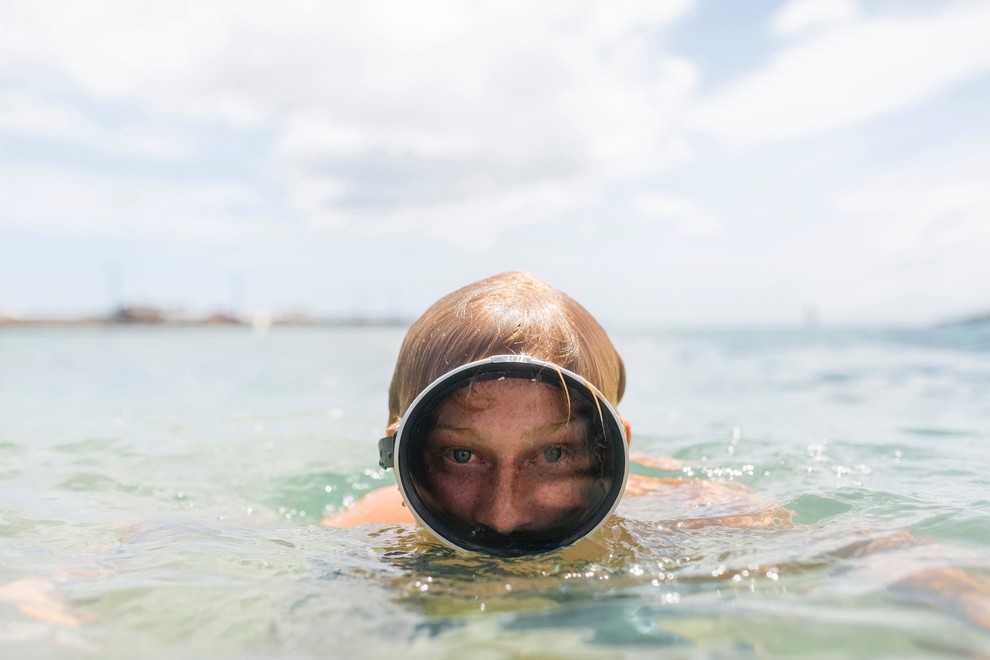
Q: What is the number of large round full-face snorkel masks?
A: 1